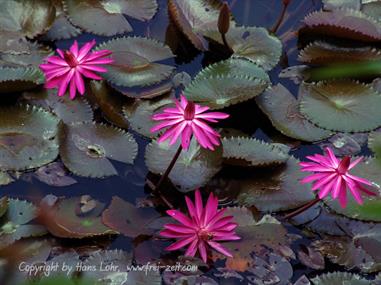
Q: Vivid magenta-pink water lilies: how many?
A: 4